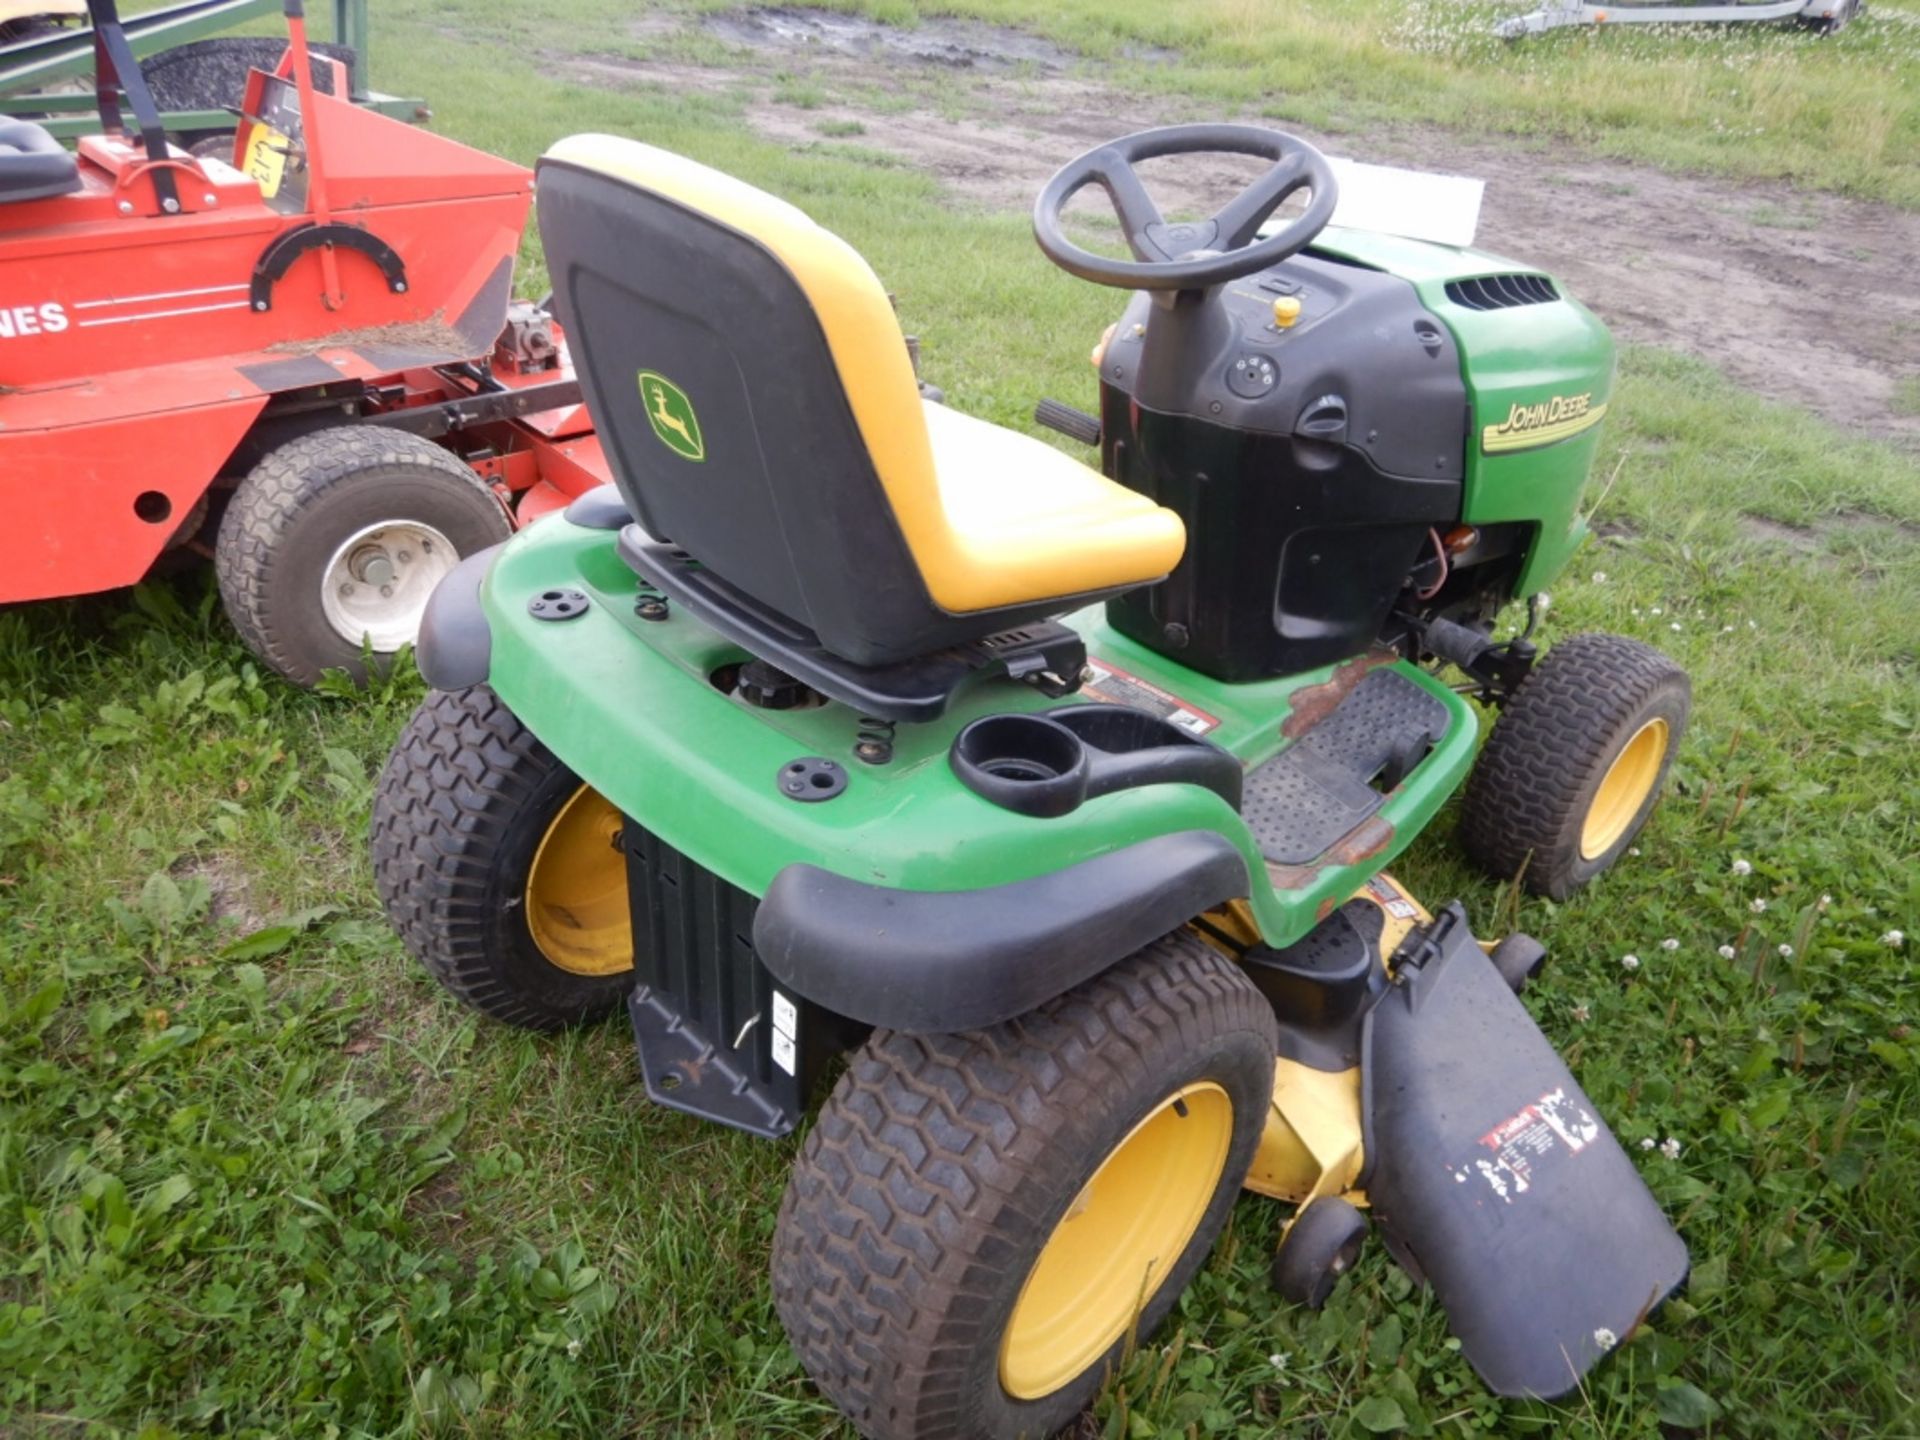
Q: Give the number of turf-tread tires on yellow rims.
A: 3